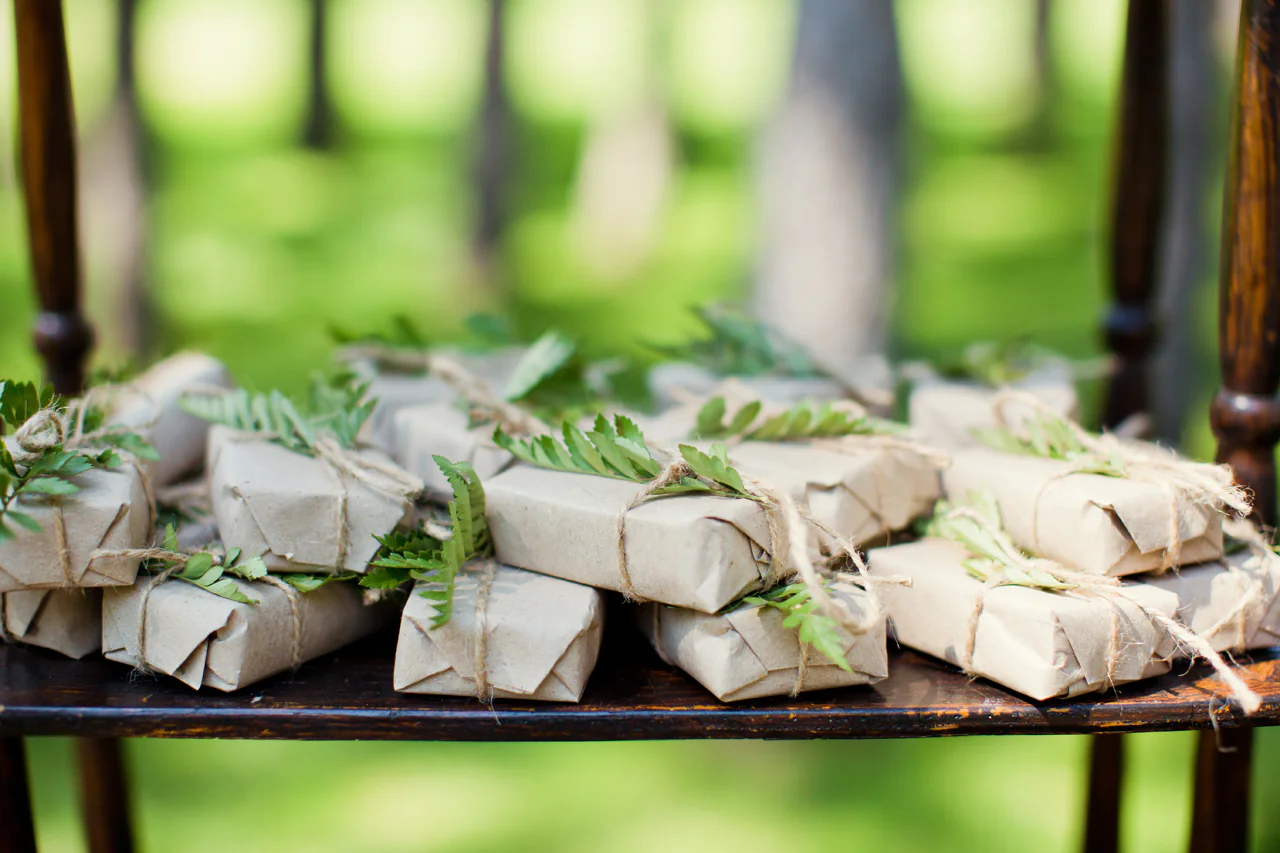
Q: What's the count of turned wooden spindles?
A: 3